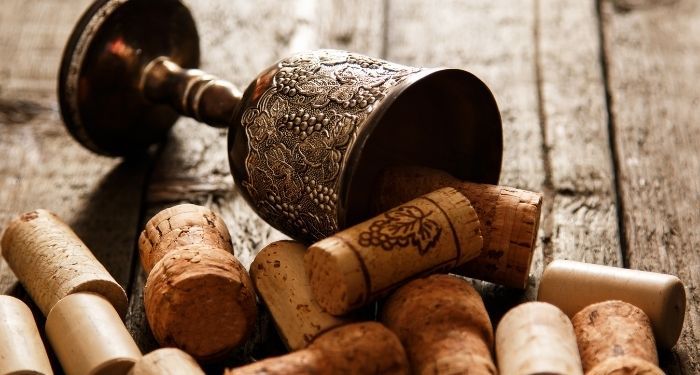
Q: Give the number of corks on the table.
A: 13